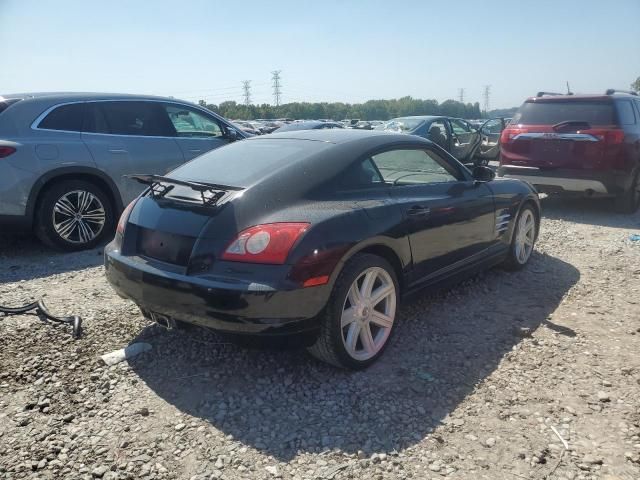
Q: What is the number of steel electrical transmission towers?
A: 4